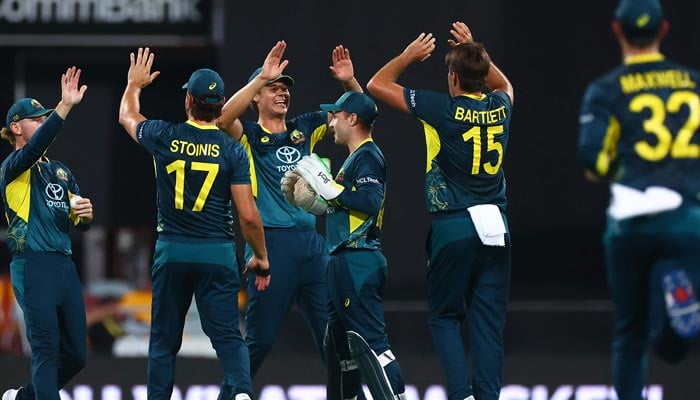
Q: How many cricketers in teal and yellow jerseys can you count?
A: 6